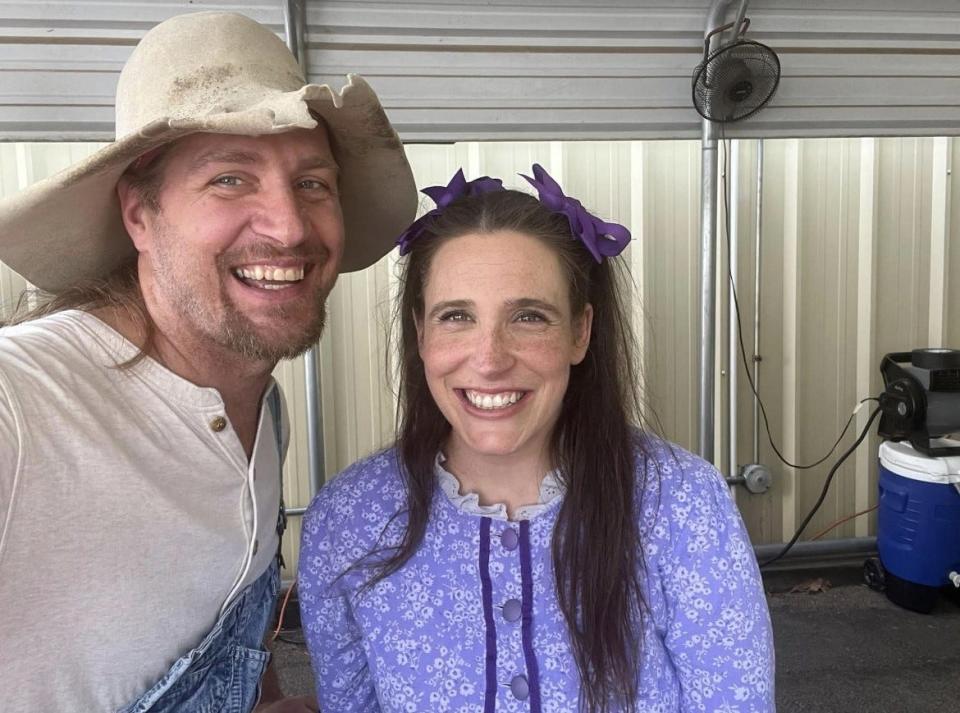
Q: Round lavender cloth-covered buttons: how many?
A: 3